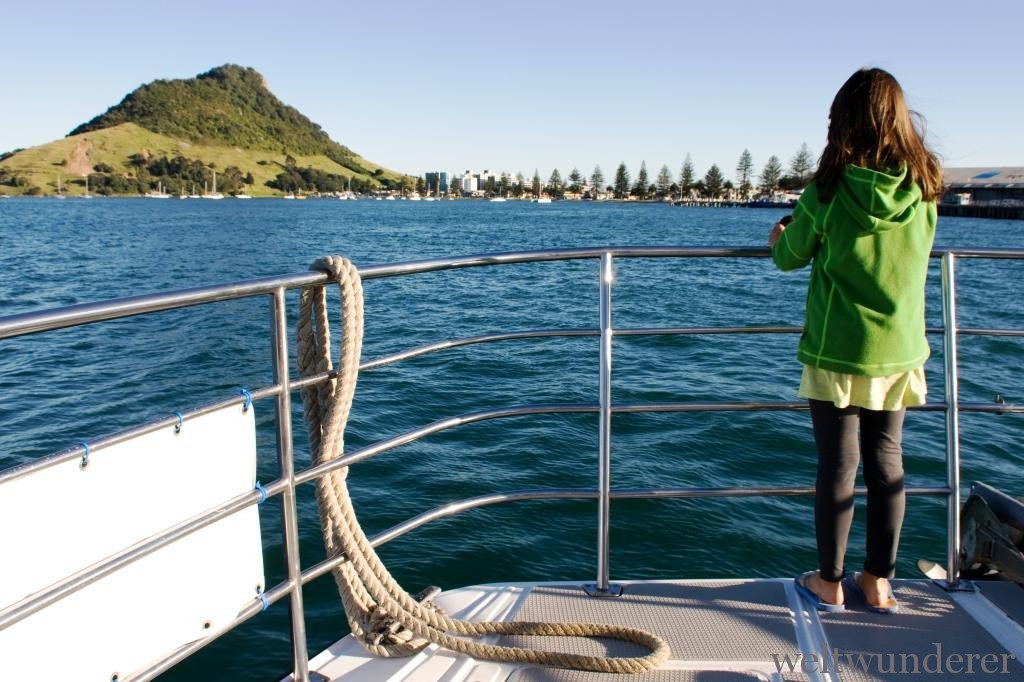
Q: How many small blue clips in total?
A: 5